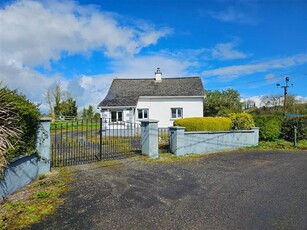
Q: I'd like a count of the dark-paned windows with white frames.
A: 3